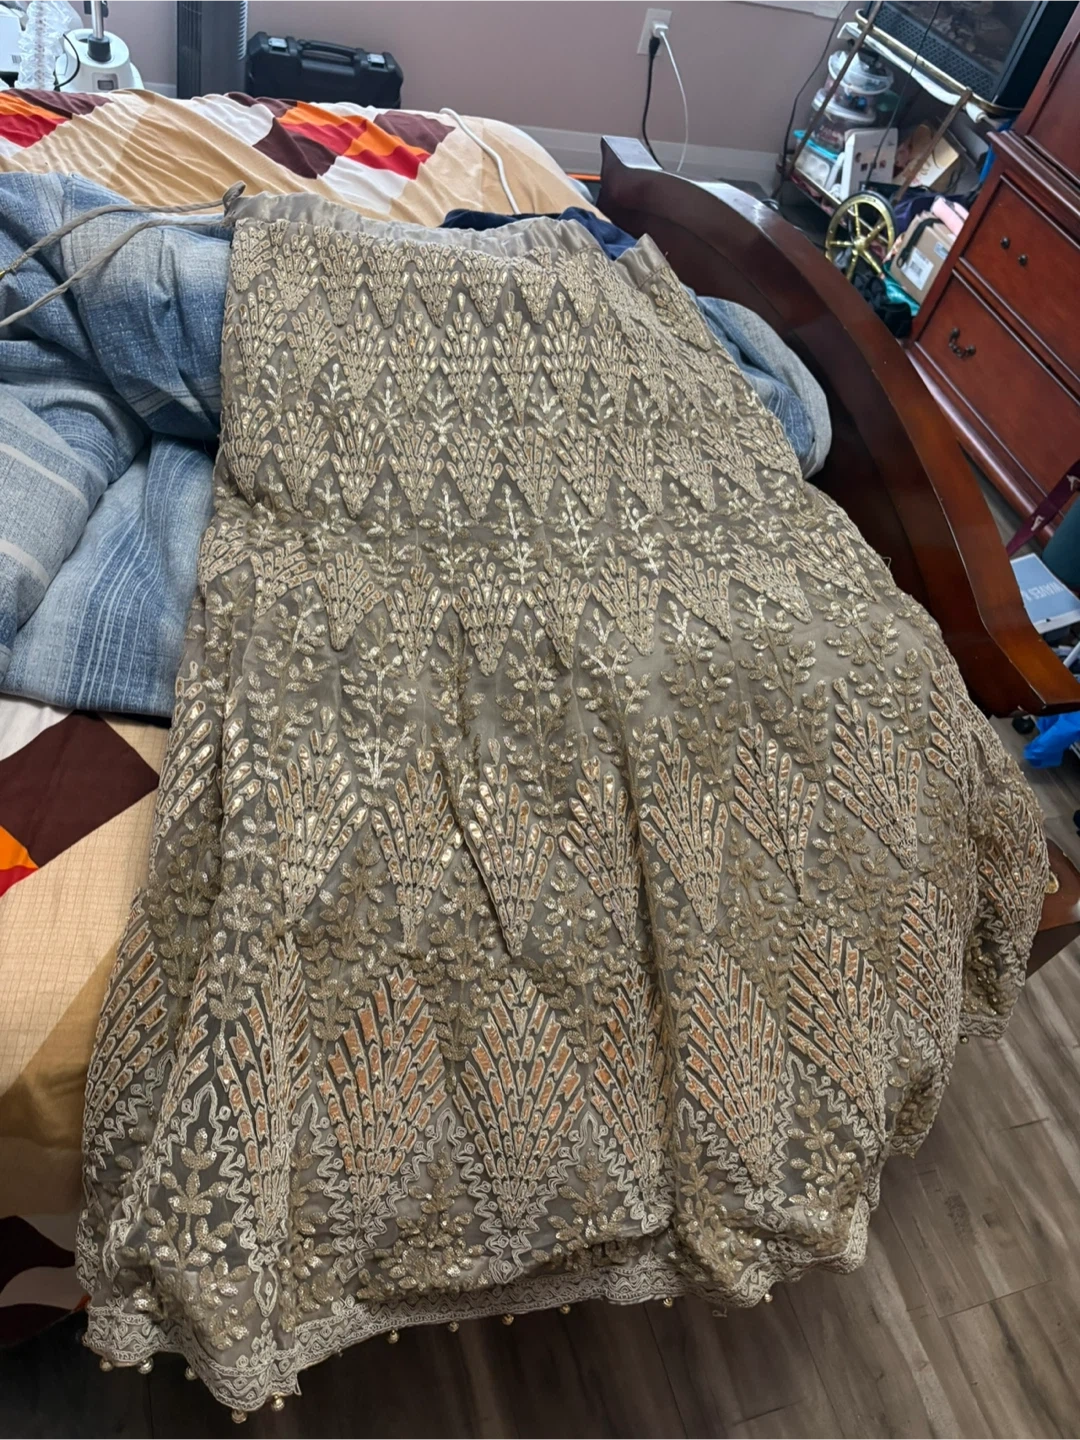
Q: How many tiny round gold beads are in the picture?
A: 12